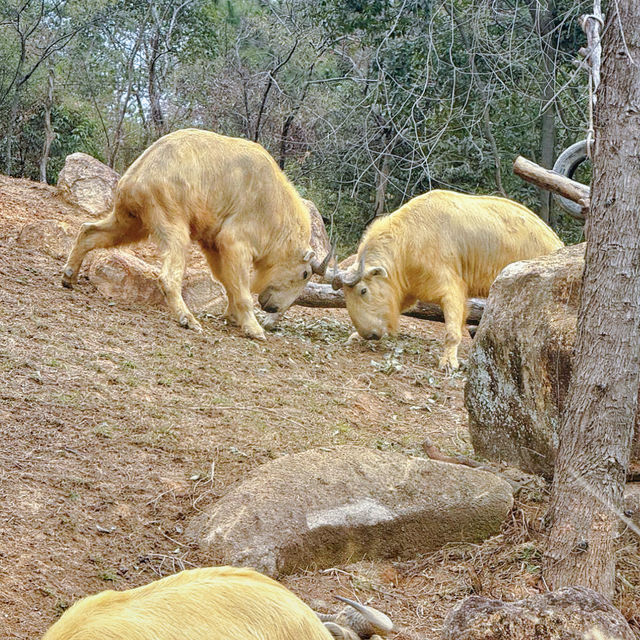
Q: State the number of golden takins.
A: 3